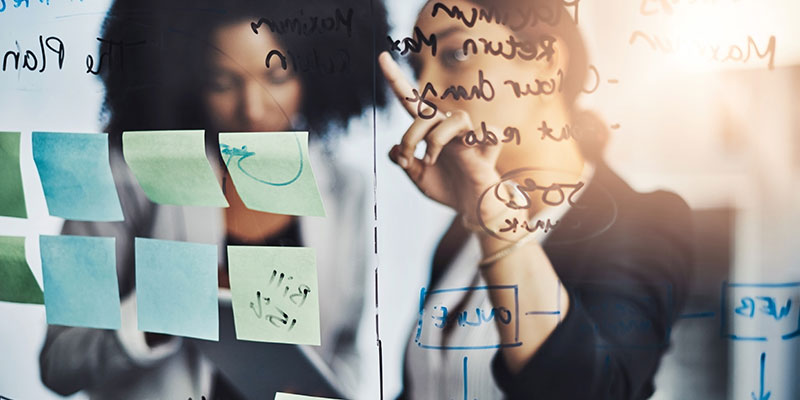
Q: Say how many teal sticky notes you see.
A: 3